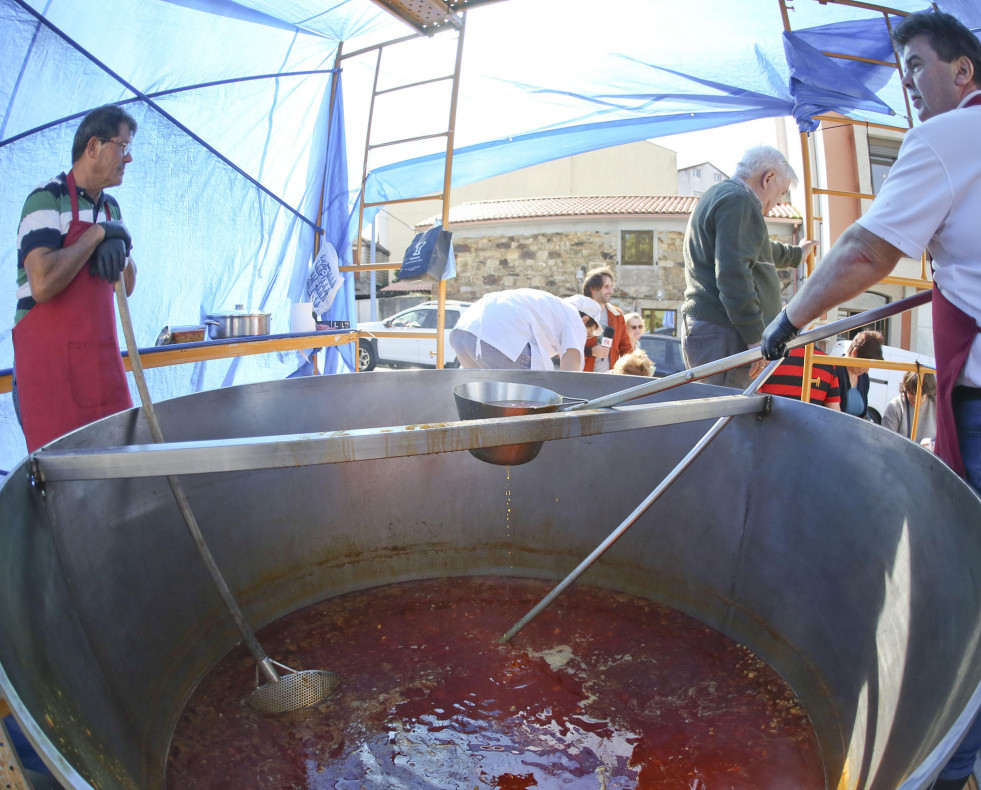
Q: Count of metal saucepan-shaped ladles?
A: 1